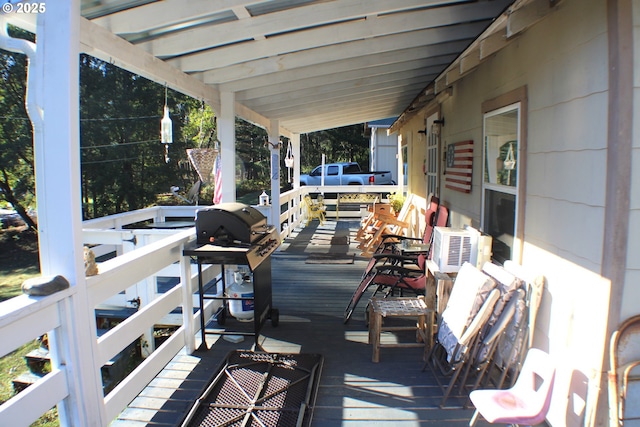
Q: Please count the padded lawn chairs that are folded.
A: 3